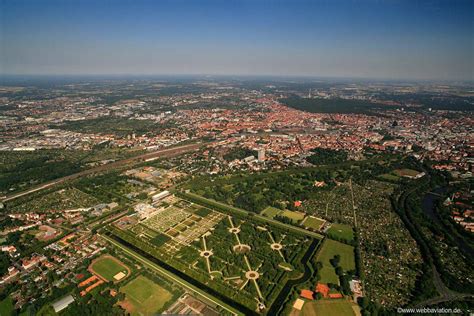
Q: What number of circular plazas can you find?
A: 5